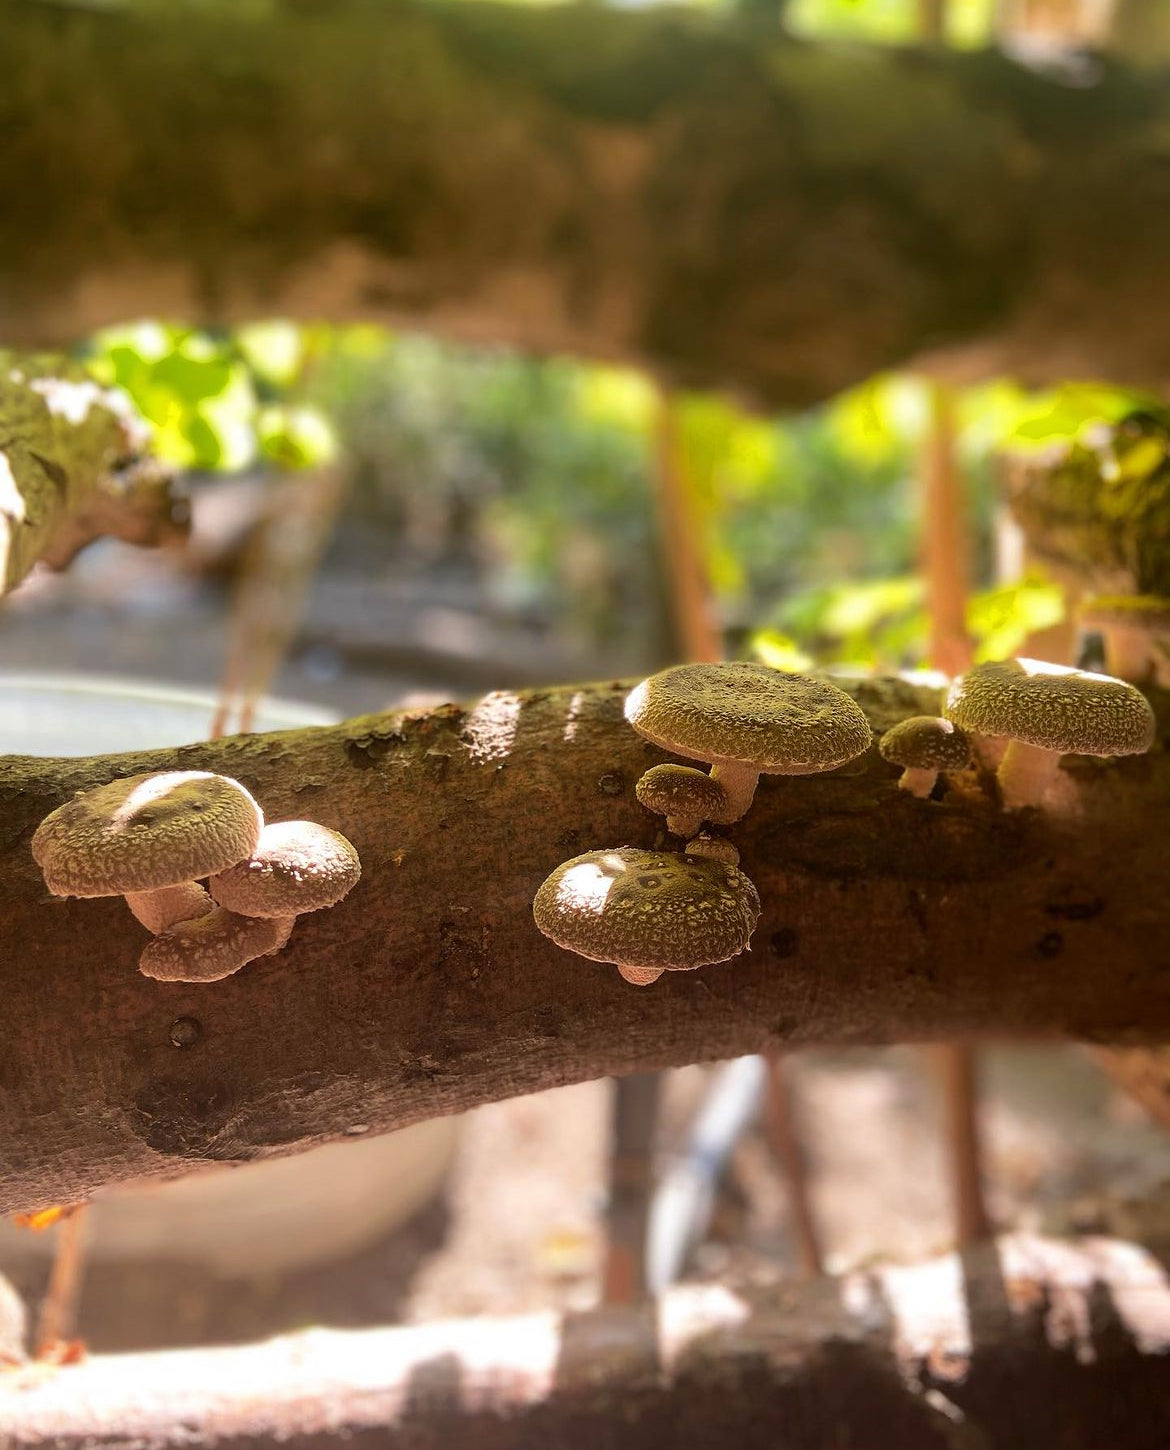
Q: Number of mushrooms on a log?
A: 9